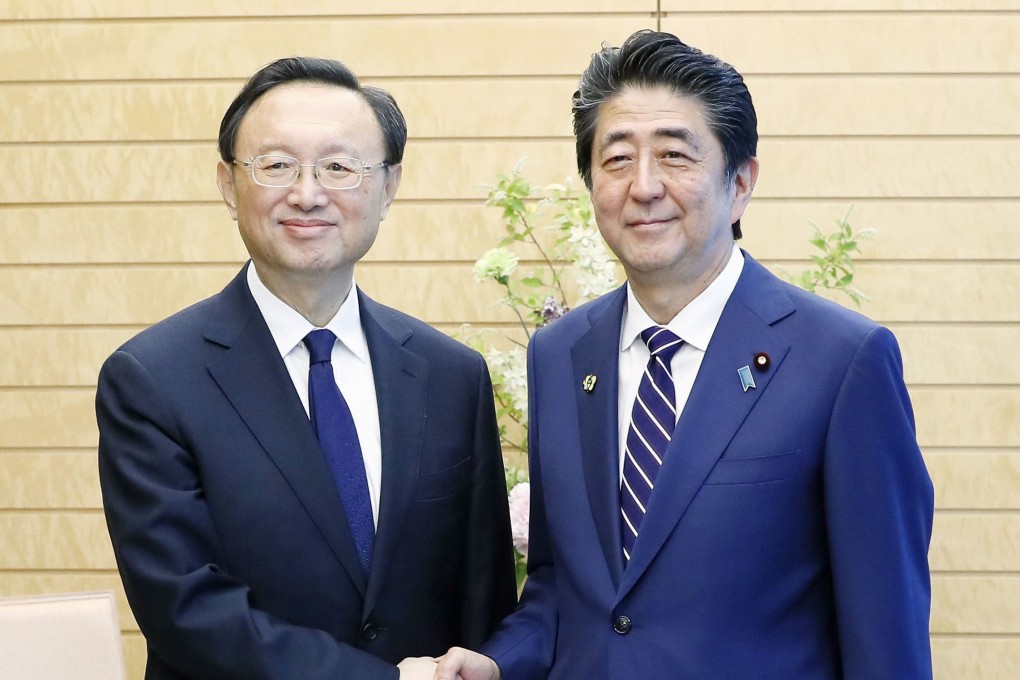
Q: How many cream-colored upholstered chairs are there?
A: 1